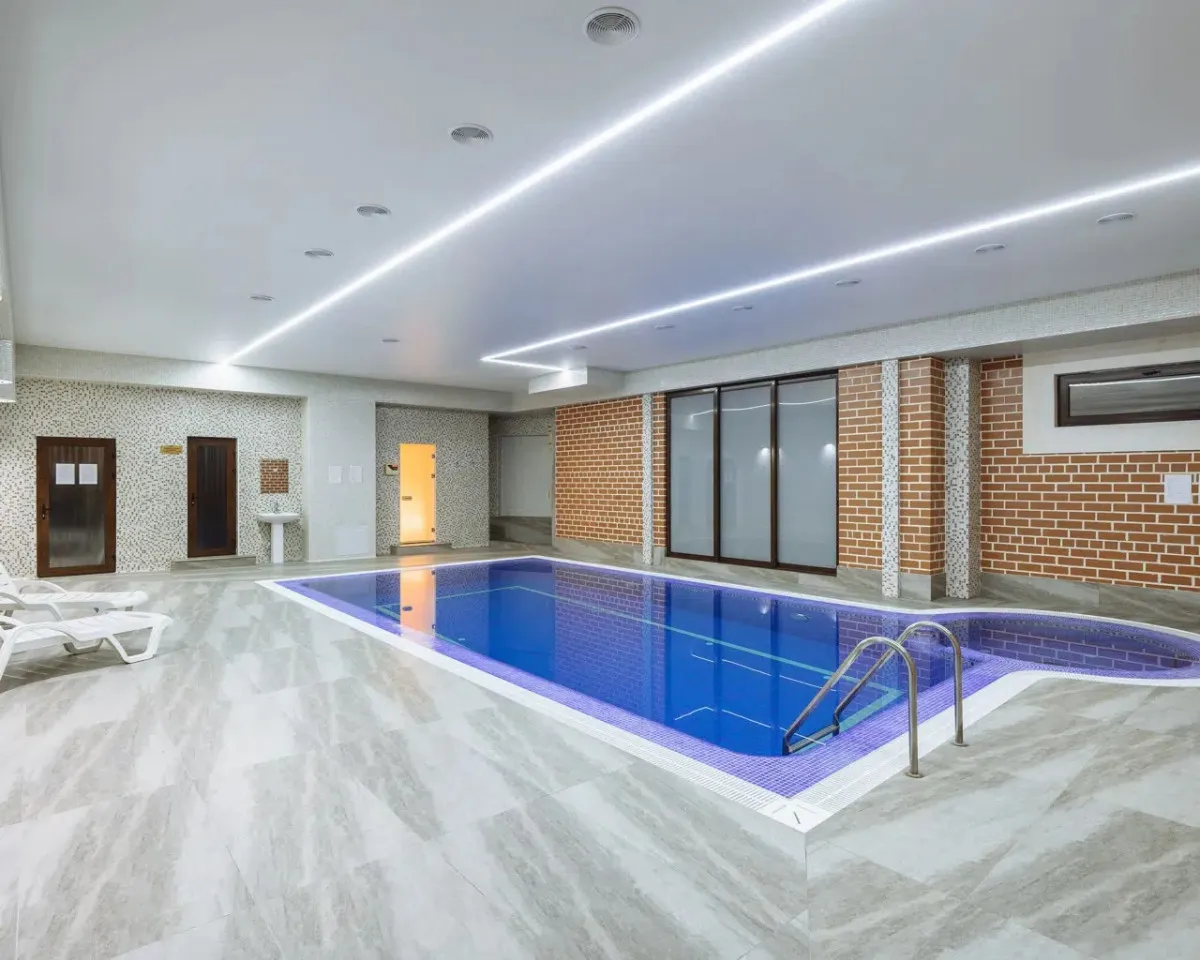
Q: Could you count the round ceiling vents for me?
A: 12